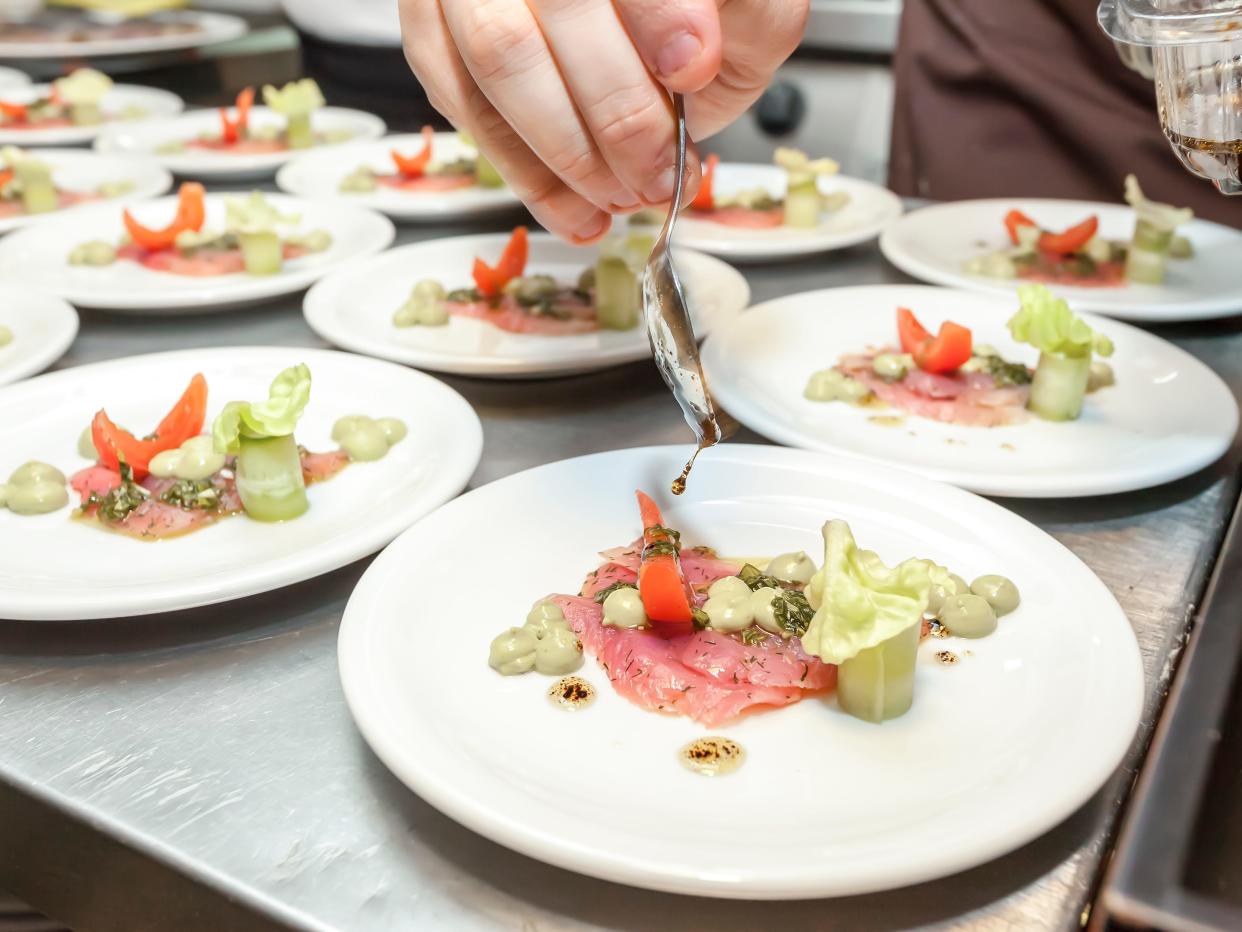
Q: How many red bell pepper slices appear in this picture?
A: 11